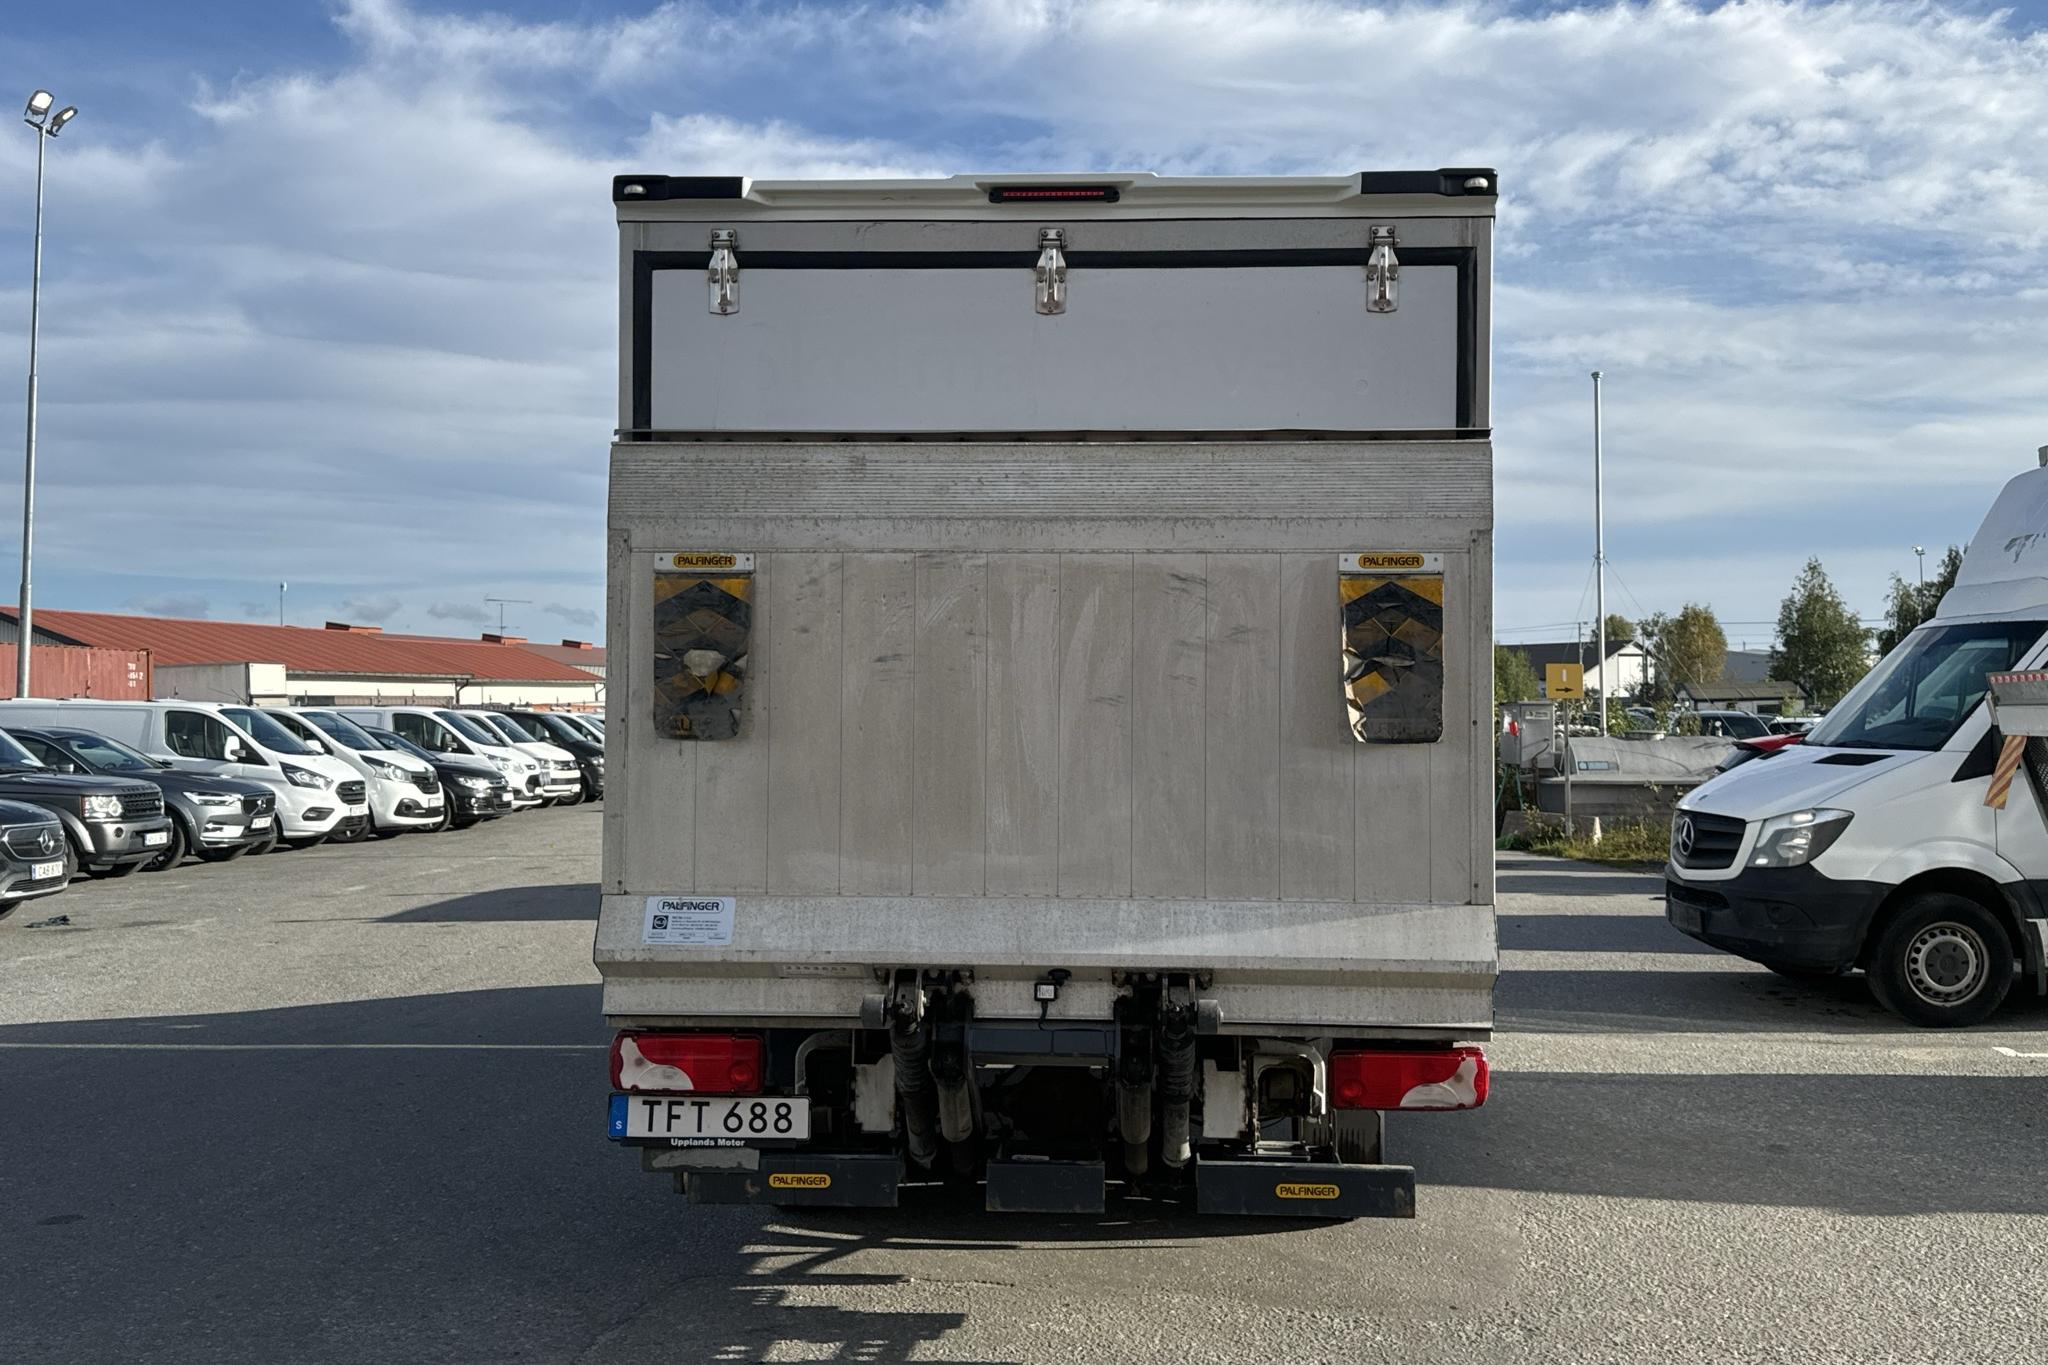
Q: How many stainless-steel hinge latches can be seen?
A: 3